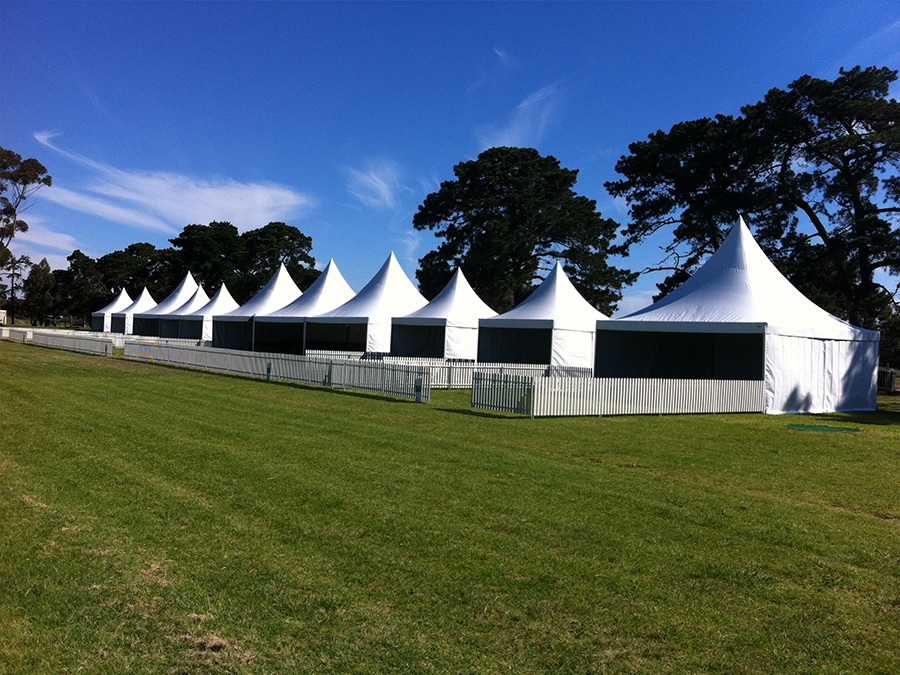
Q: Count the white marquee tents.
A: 11